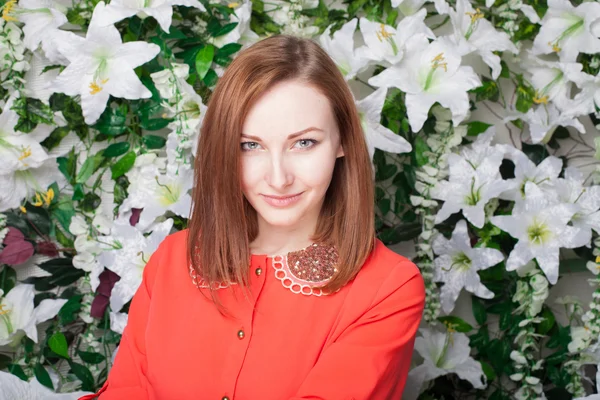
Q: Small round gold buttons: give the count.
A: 3